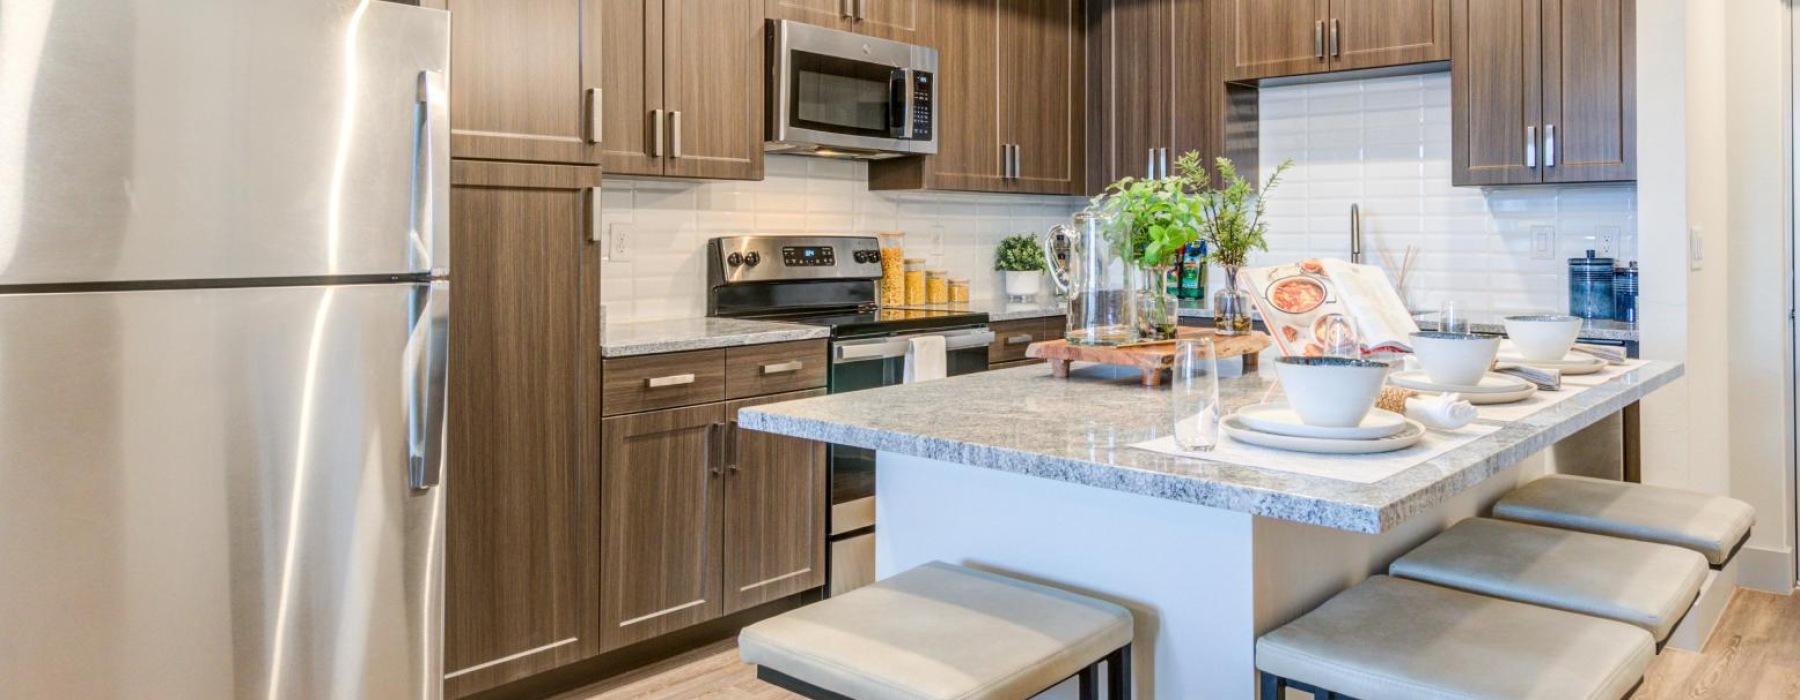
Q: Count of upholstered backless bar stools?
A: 4